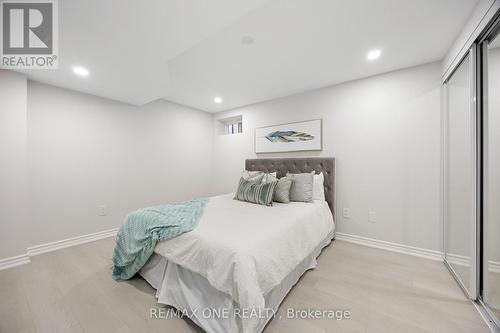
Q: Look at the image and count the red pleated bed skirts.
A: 0